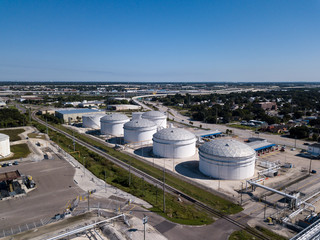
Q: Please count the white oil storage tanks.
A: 8